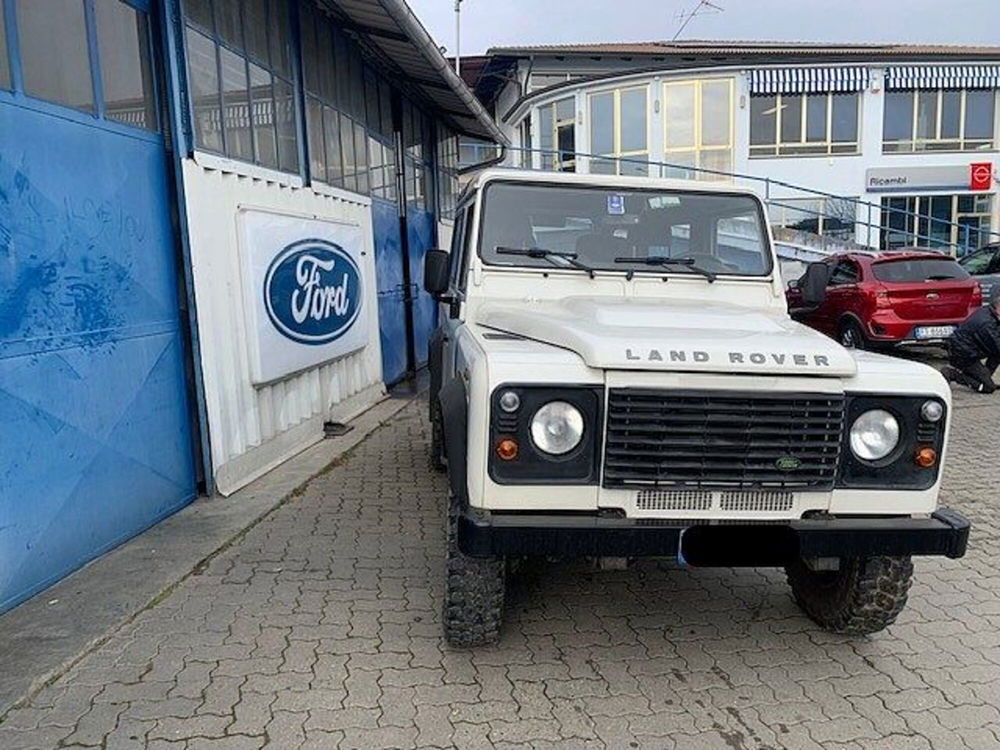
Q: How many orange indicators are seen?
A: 2